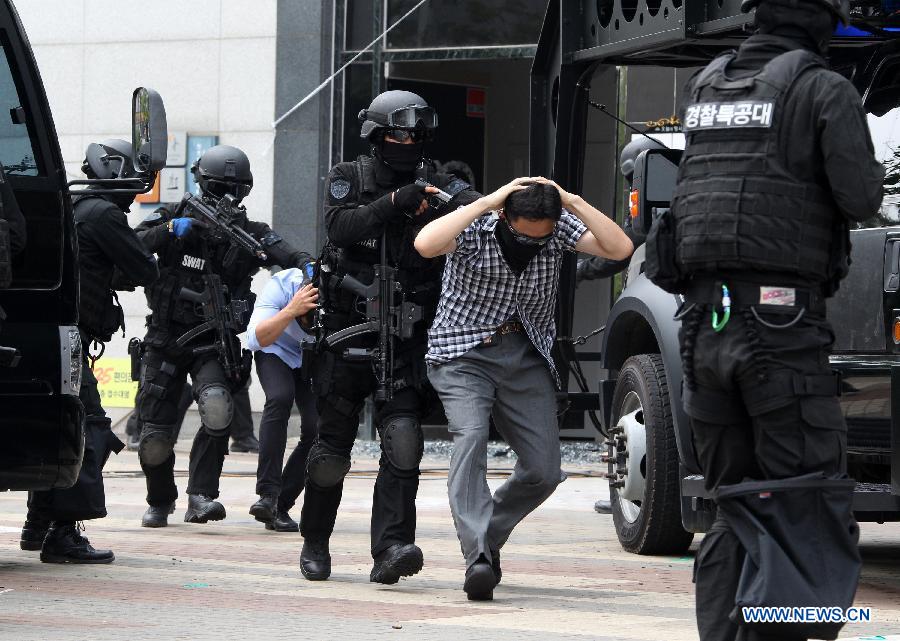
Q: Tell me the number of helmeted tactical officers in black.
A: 5